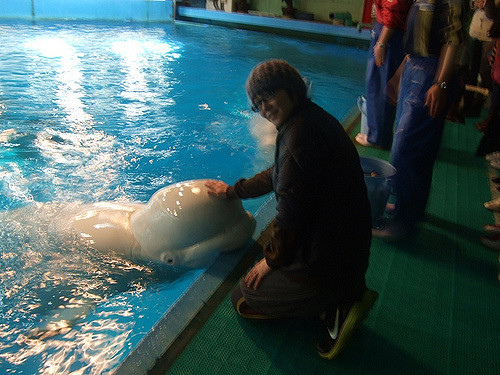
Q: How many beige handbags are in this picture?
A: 1